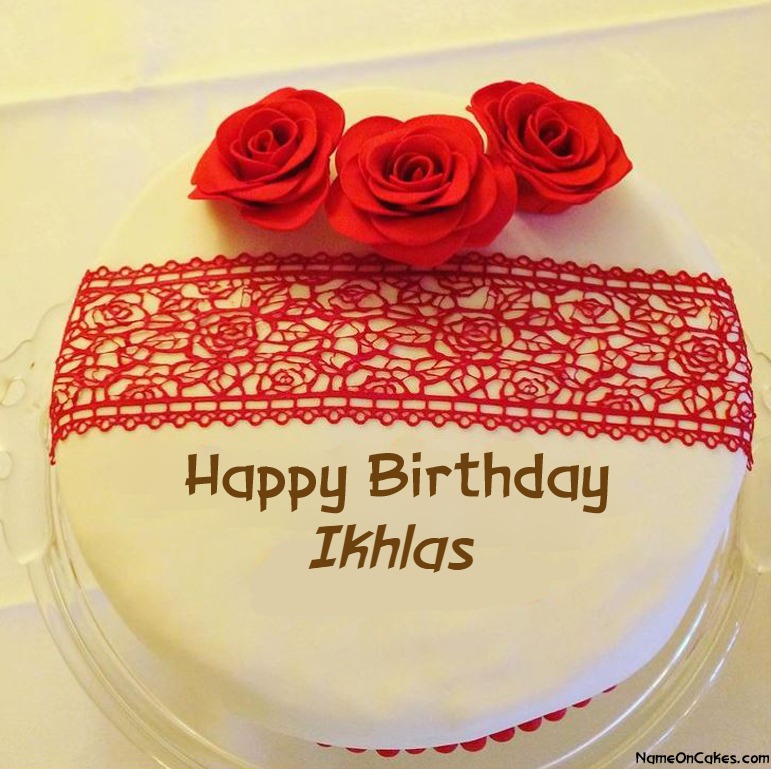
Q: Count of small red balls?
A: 11